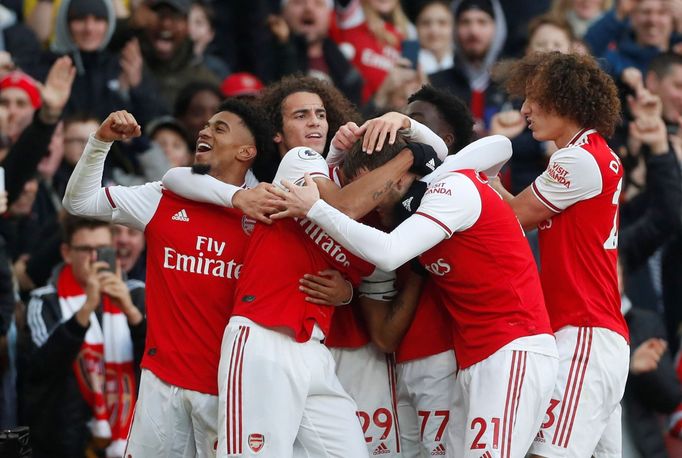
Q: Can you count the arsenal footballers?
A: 6